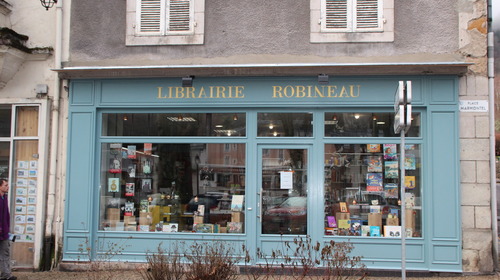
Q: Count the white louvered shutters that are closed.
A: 4